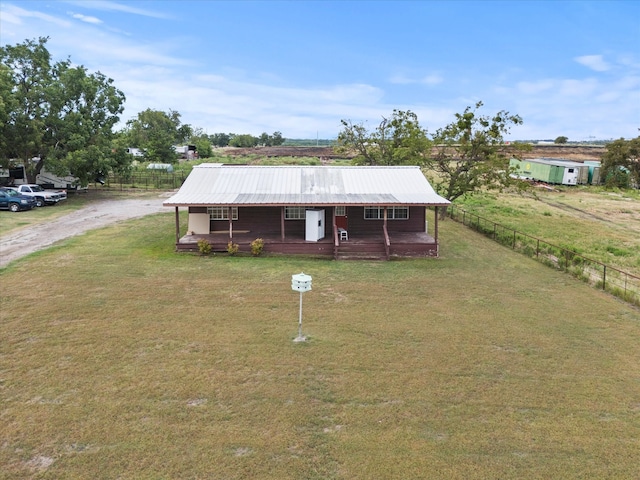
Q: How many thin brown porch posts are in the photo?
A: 6